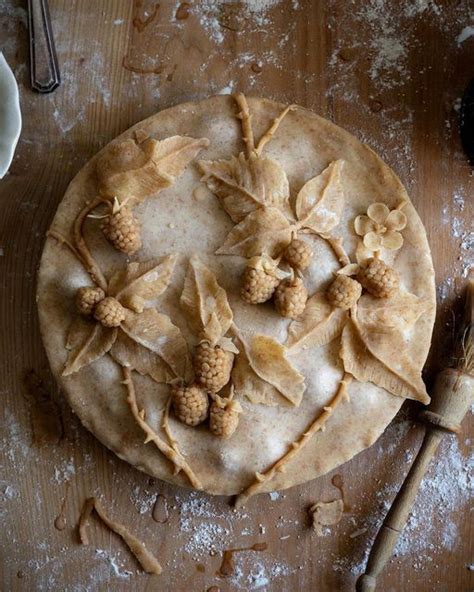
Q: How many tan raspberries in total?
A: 11